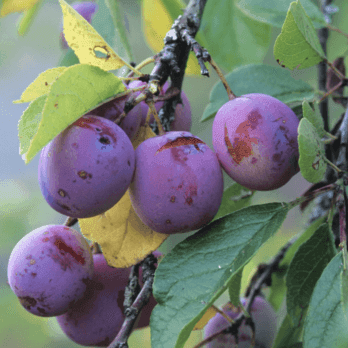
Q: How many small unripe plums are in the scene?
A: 0